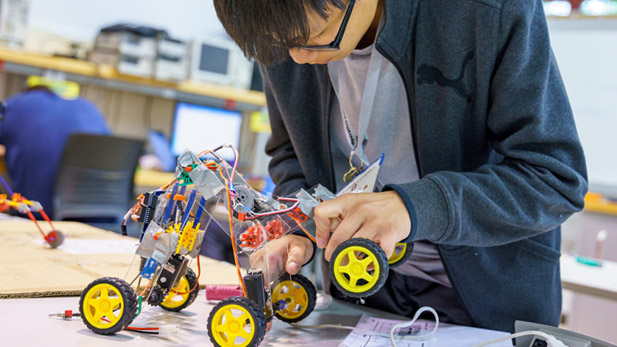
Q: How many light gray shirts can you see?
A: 1